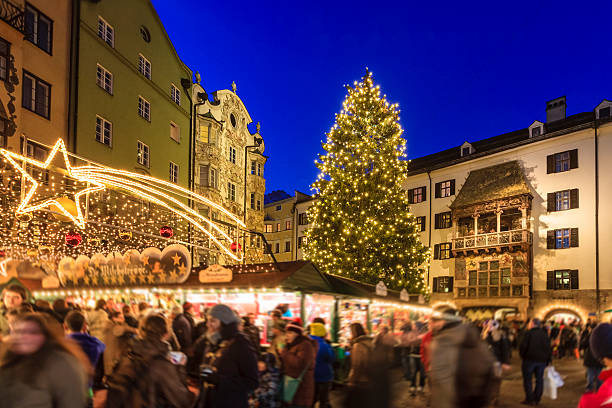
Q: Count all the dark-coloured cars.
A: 0